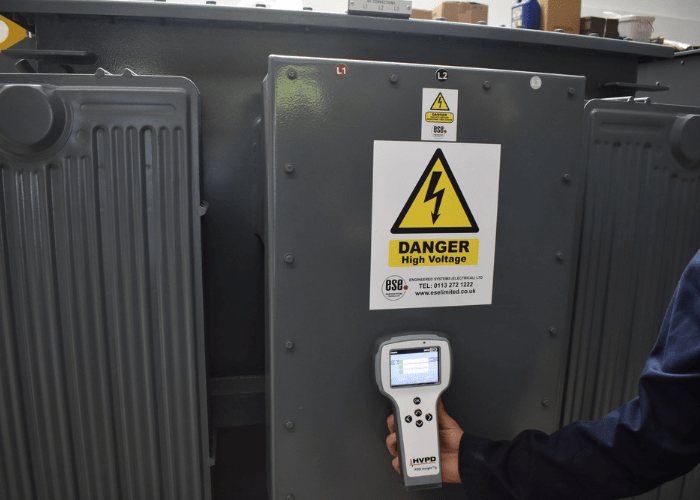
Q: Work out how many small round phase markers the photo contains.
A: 3